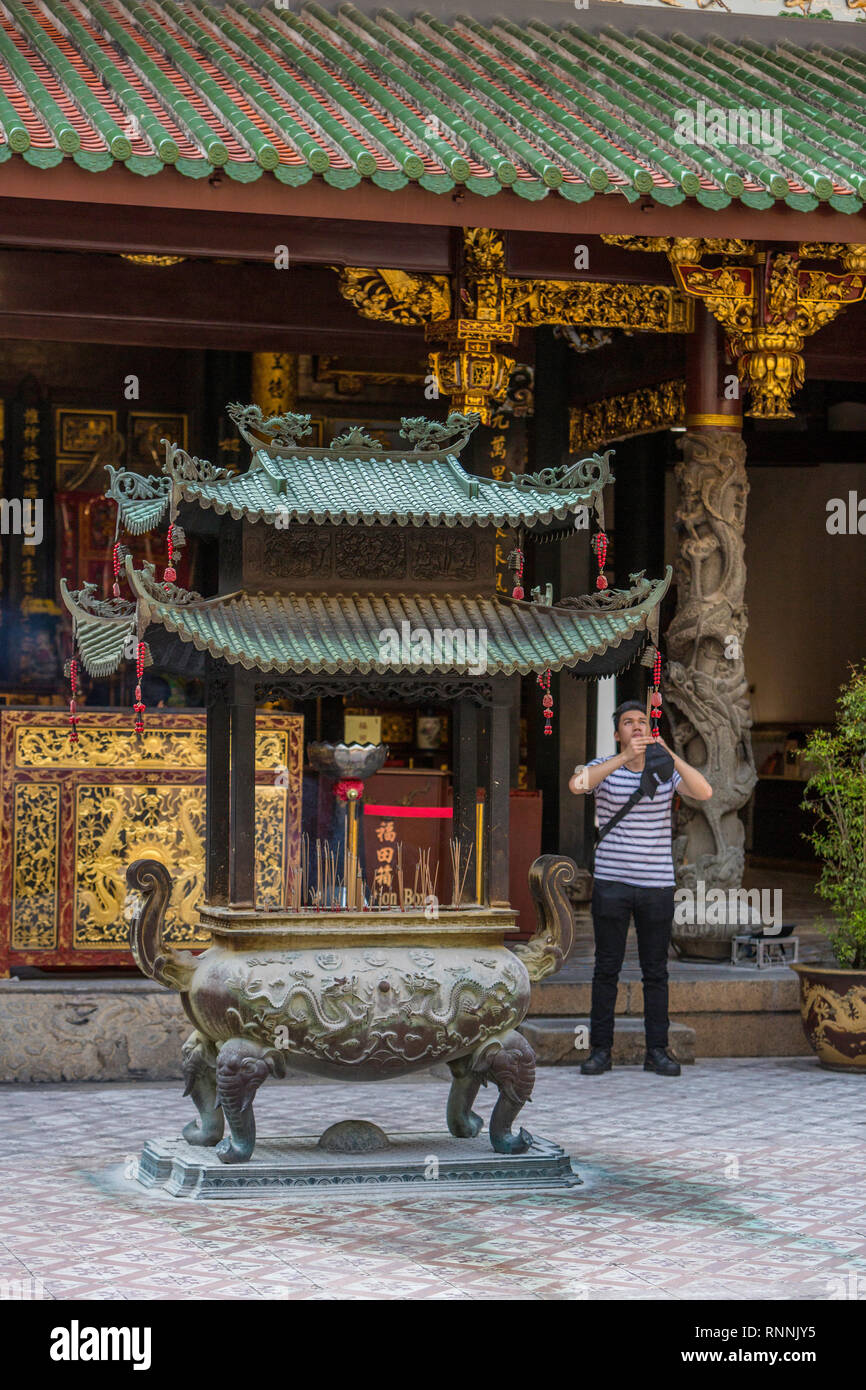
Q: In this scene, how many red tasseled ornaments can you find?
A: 8